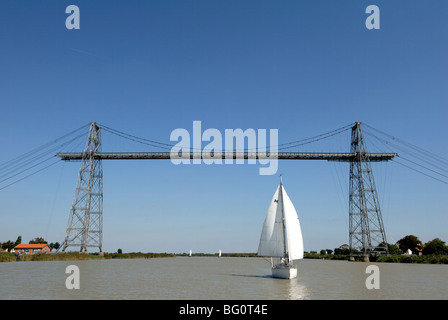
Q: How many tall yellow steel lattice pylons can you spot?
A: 0